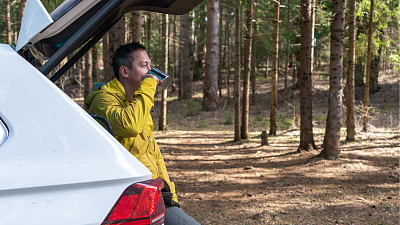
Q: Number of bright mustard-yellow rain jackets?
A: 1